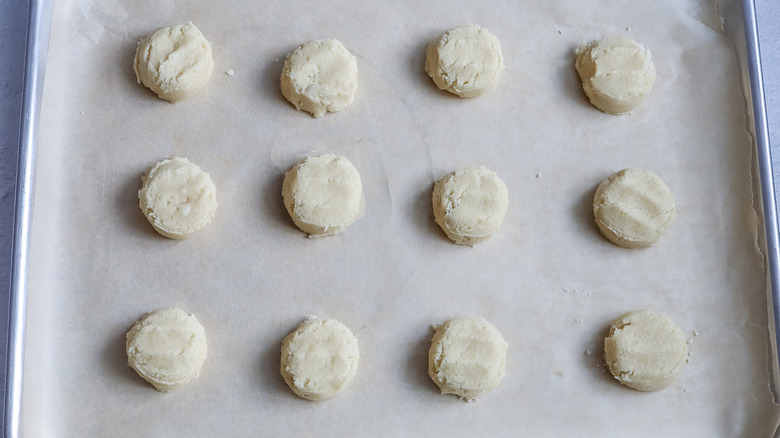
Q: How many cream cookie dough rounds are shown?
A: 12